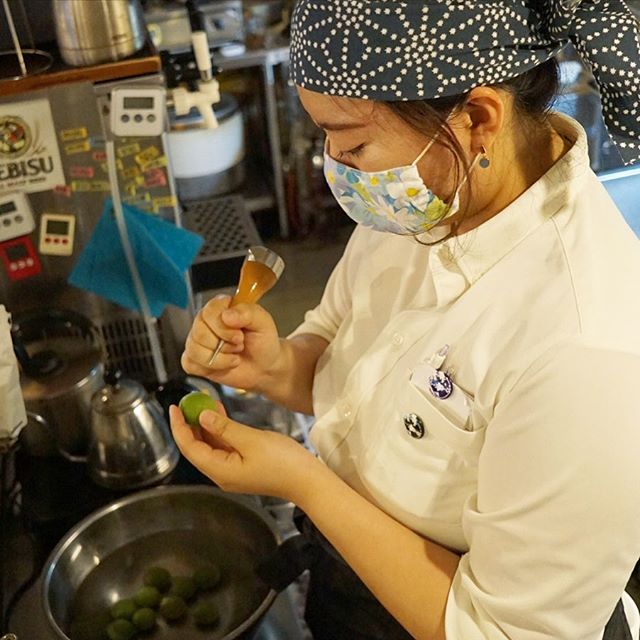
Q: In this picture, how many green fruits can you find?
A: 10